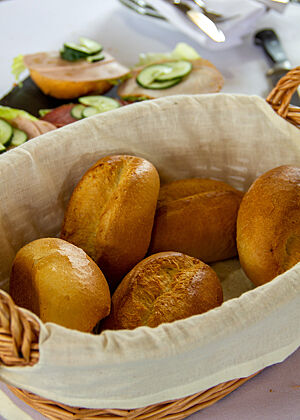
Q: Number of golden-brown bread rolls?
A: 5